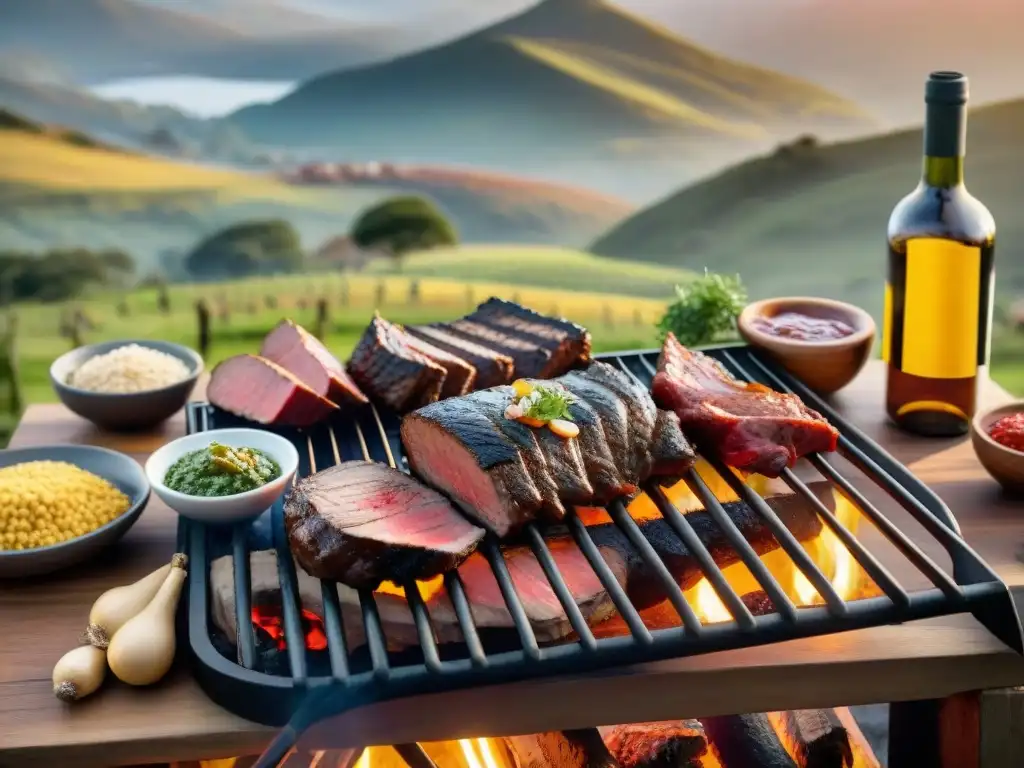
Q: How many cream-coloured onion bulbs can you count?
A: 3